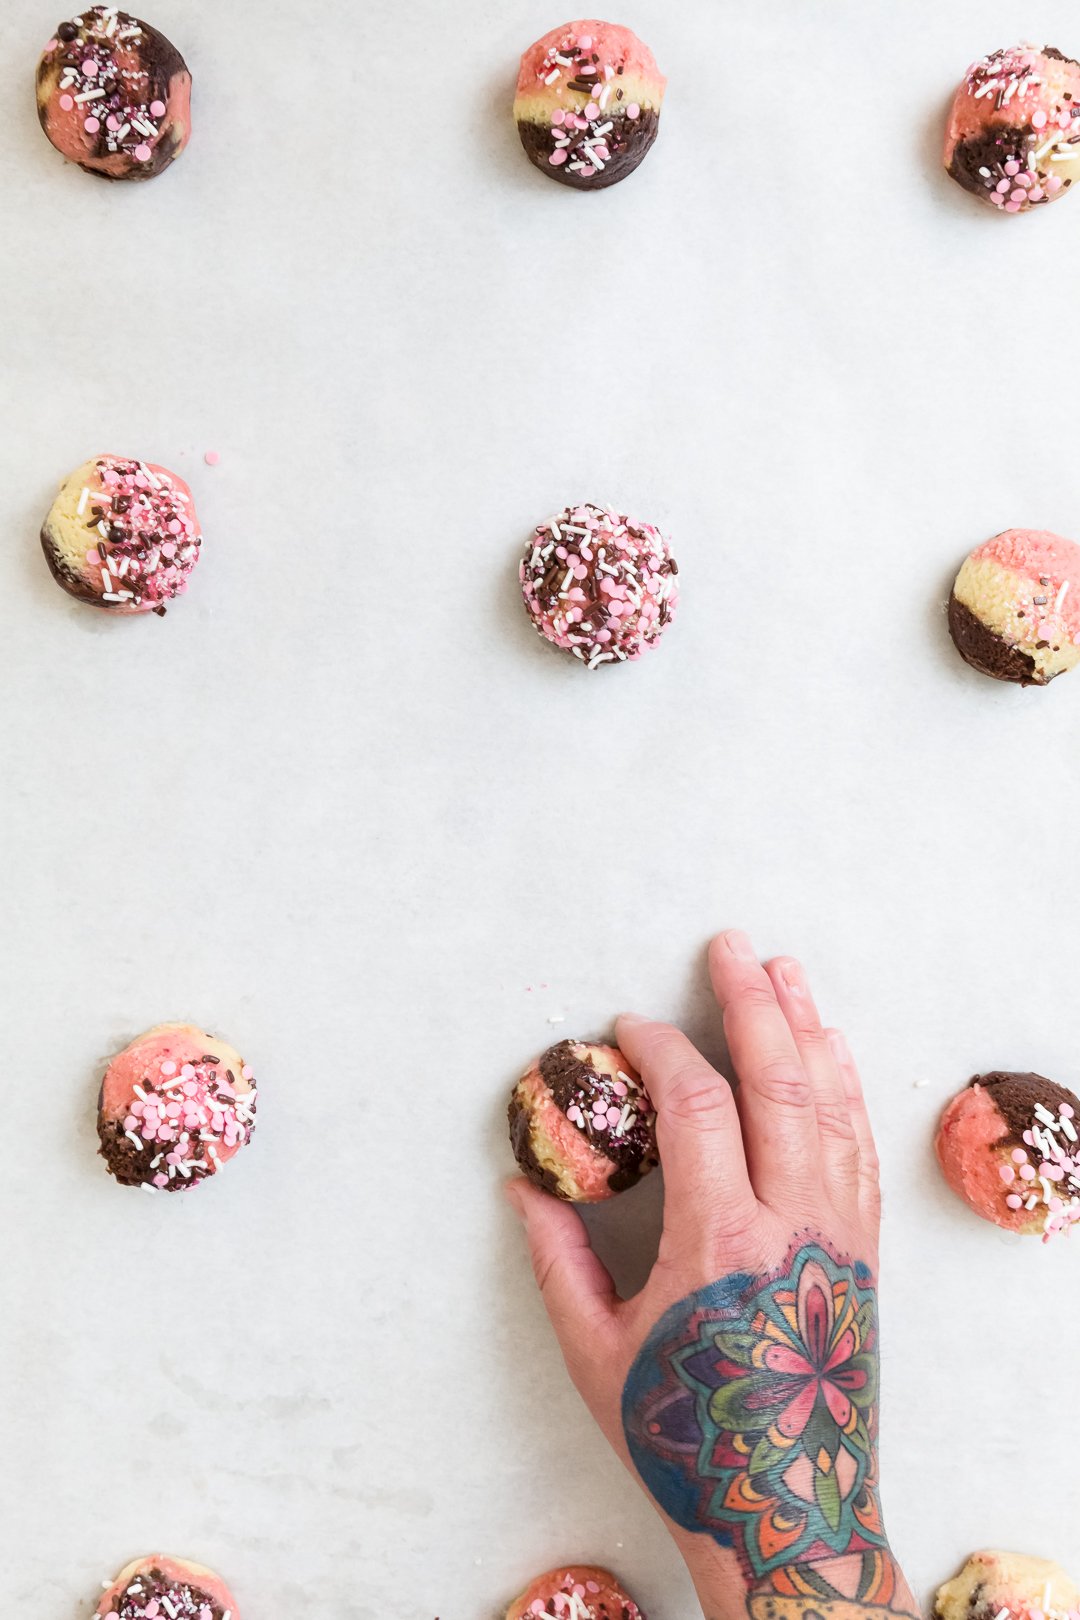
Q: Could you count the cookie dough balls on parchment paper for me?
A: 12